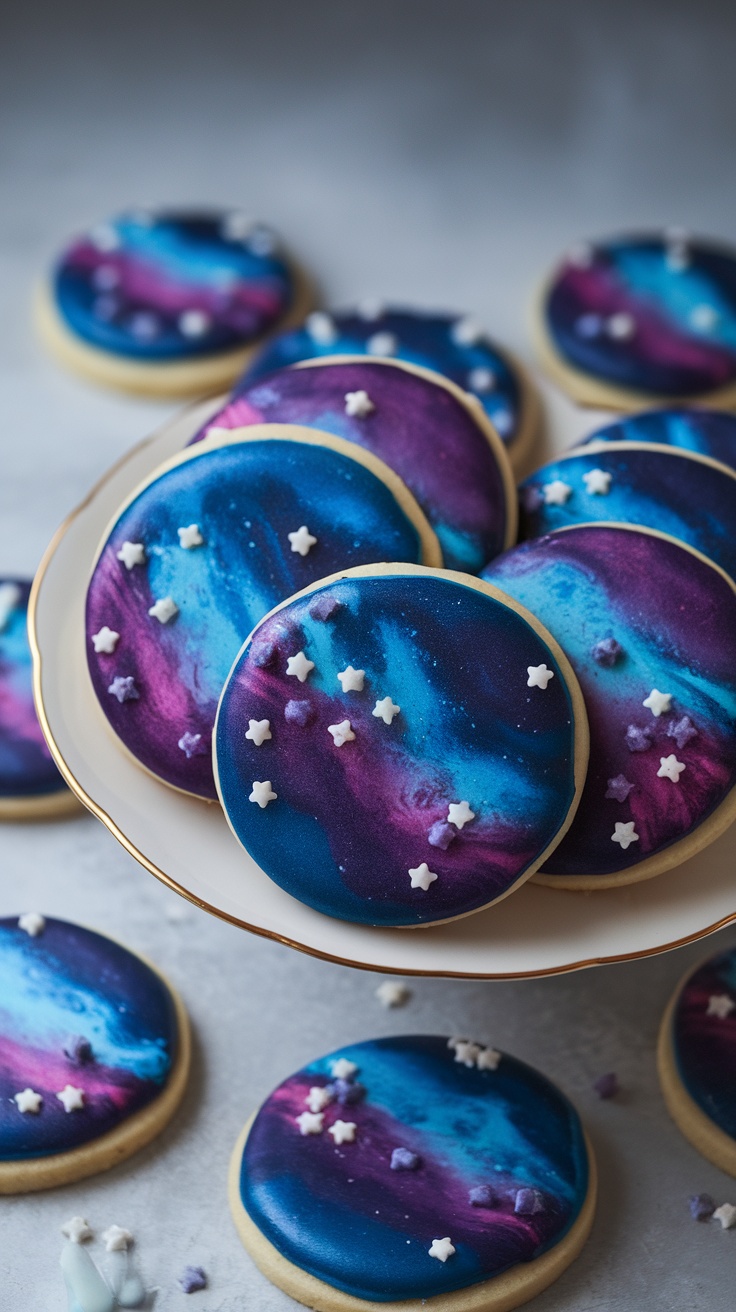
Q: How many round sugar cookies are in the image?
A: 13